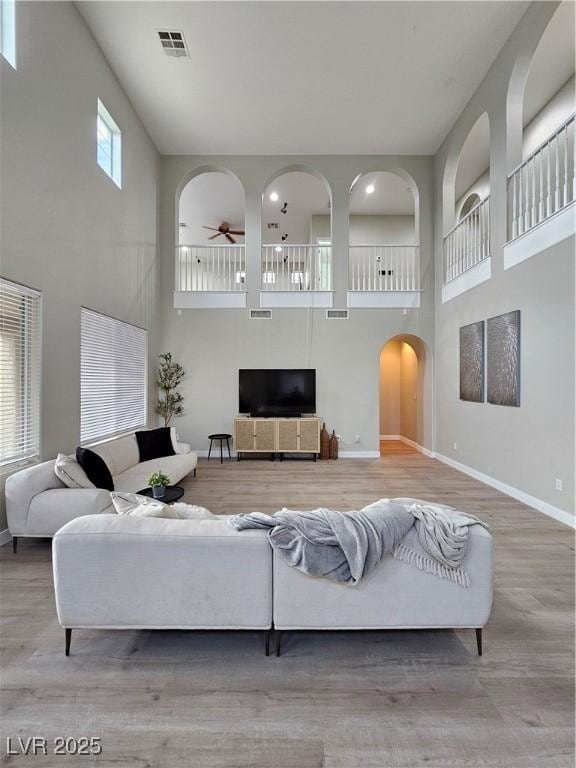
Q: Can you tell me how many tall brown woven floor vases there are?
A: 2